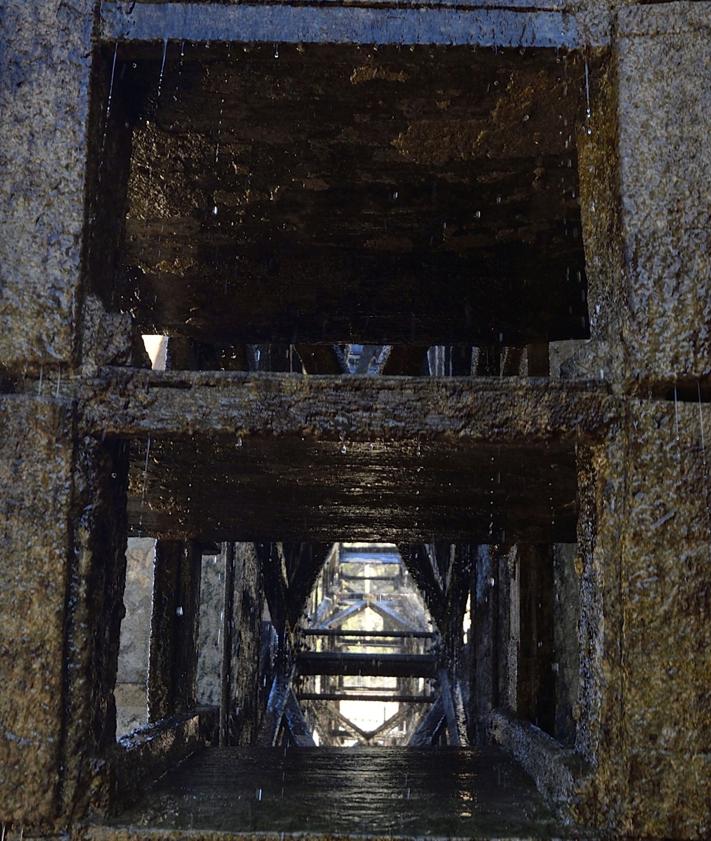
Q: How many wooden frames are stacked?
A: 2